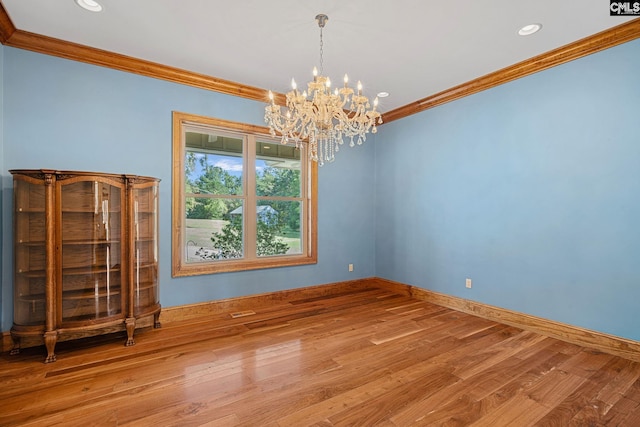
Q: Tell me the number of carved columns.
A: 2